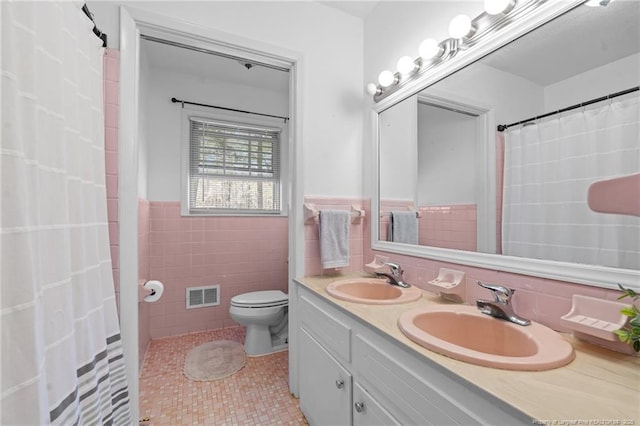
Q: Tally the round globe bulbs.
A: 6